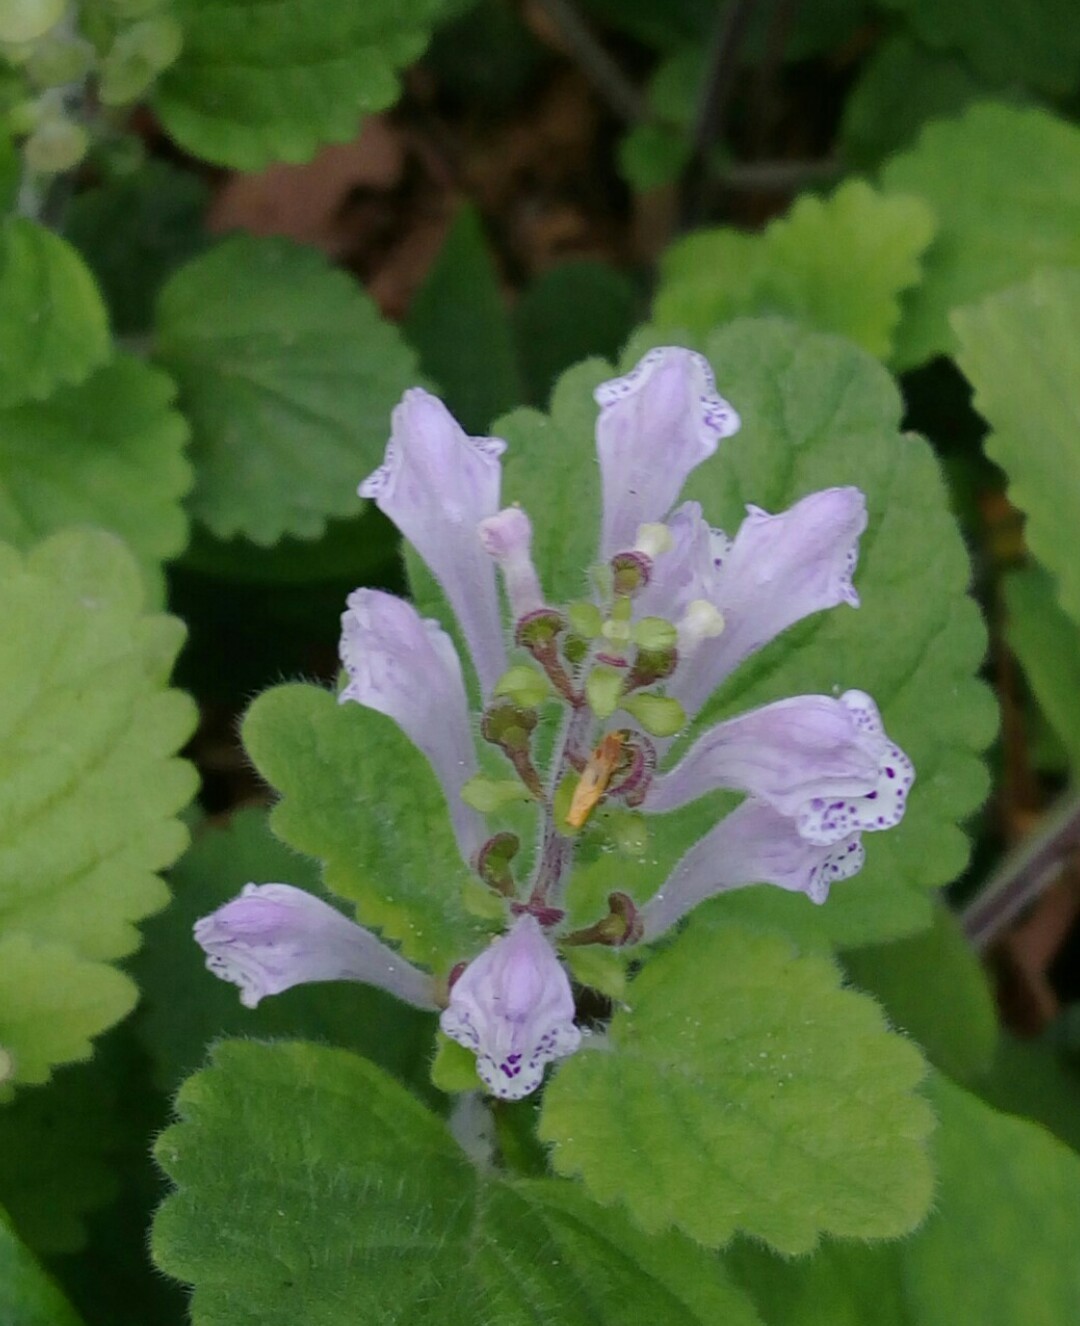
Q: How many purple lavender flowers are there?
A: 9